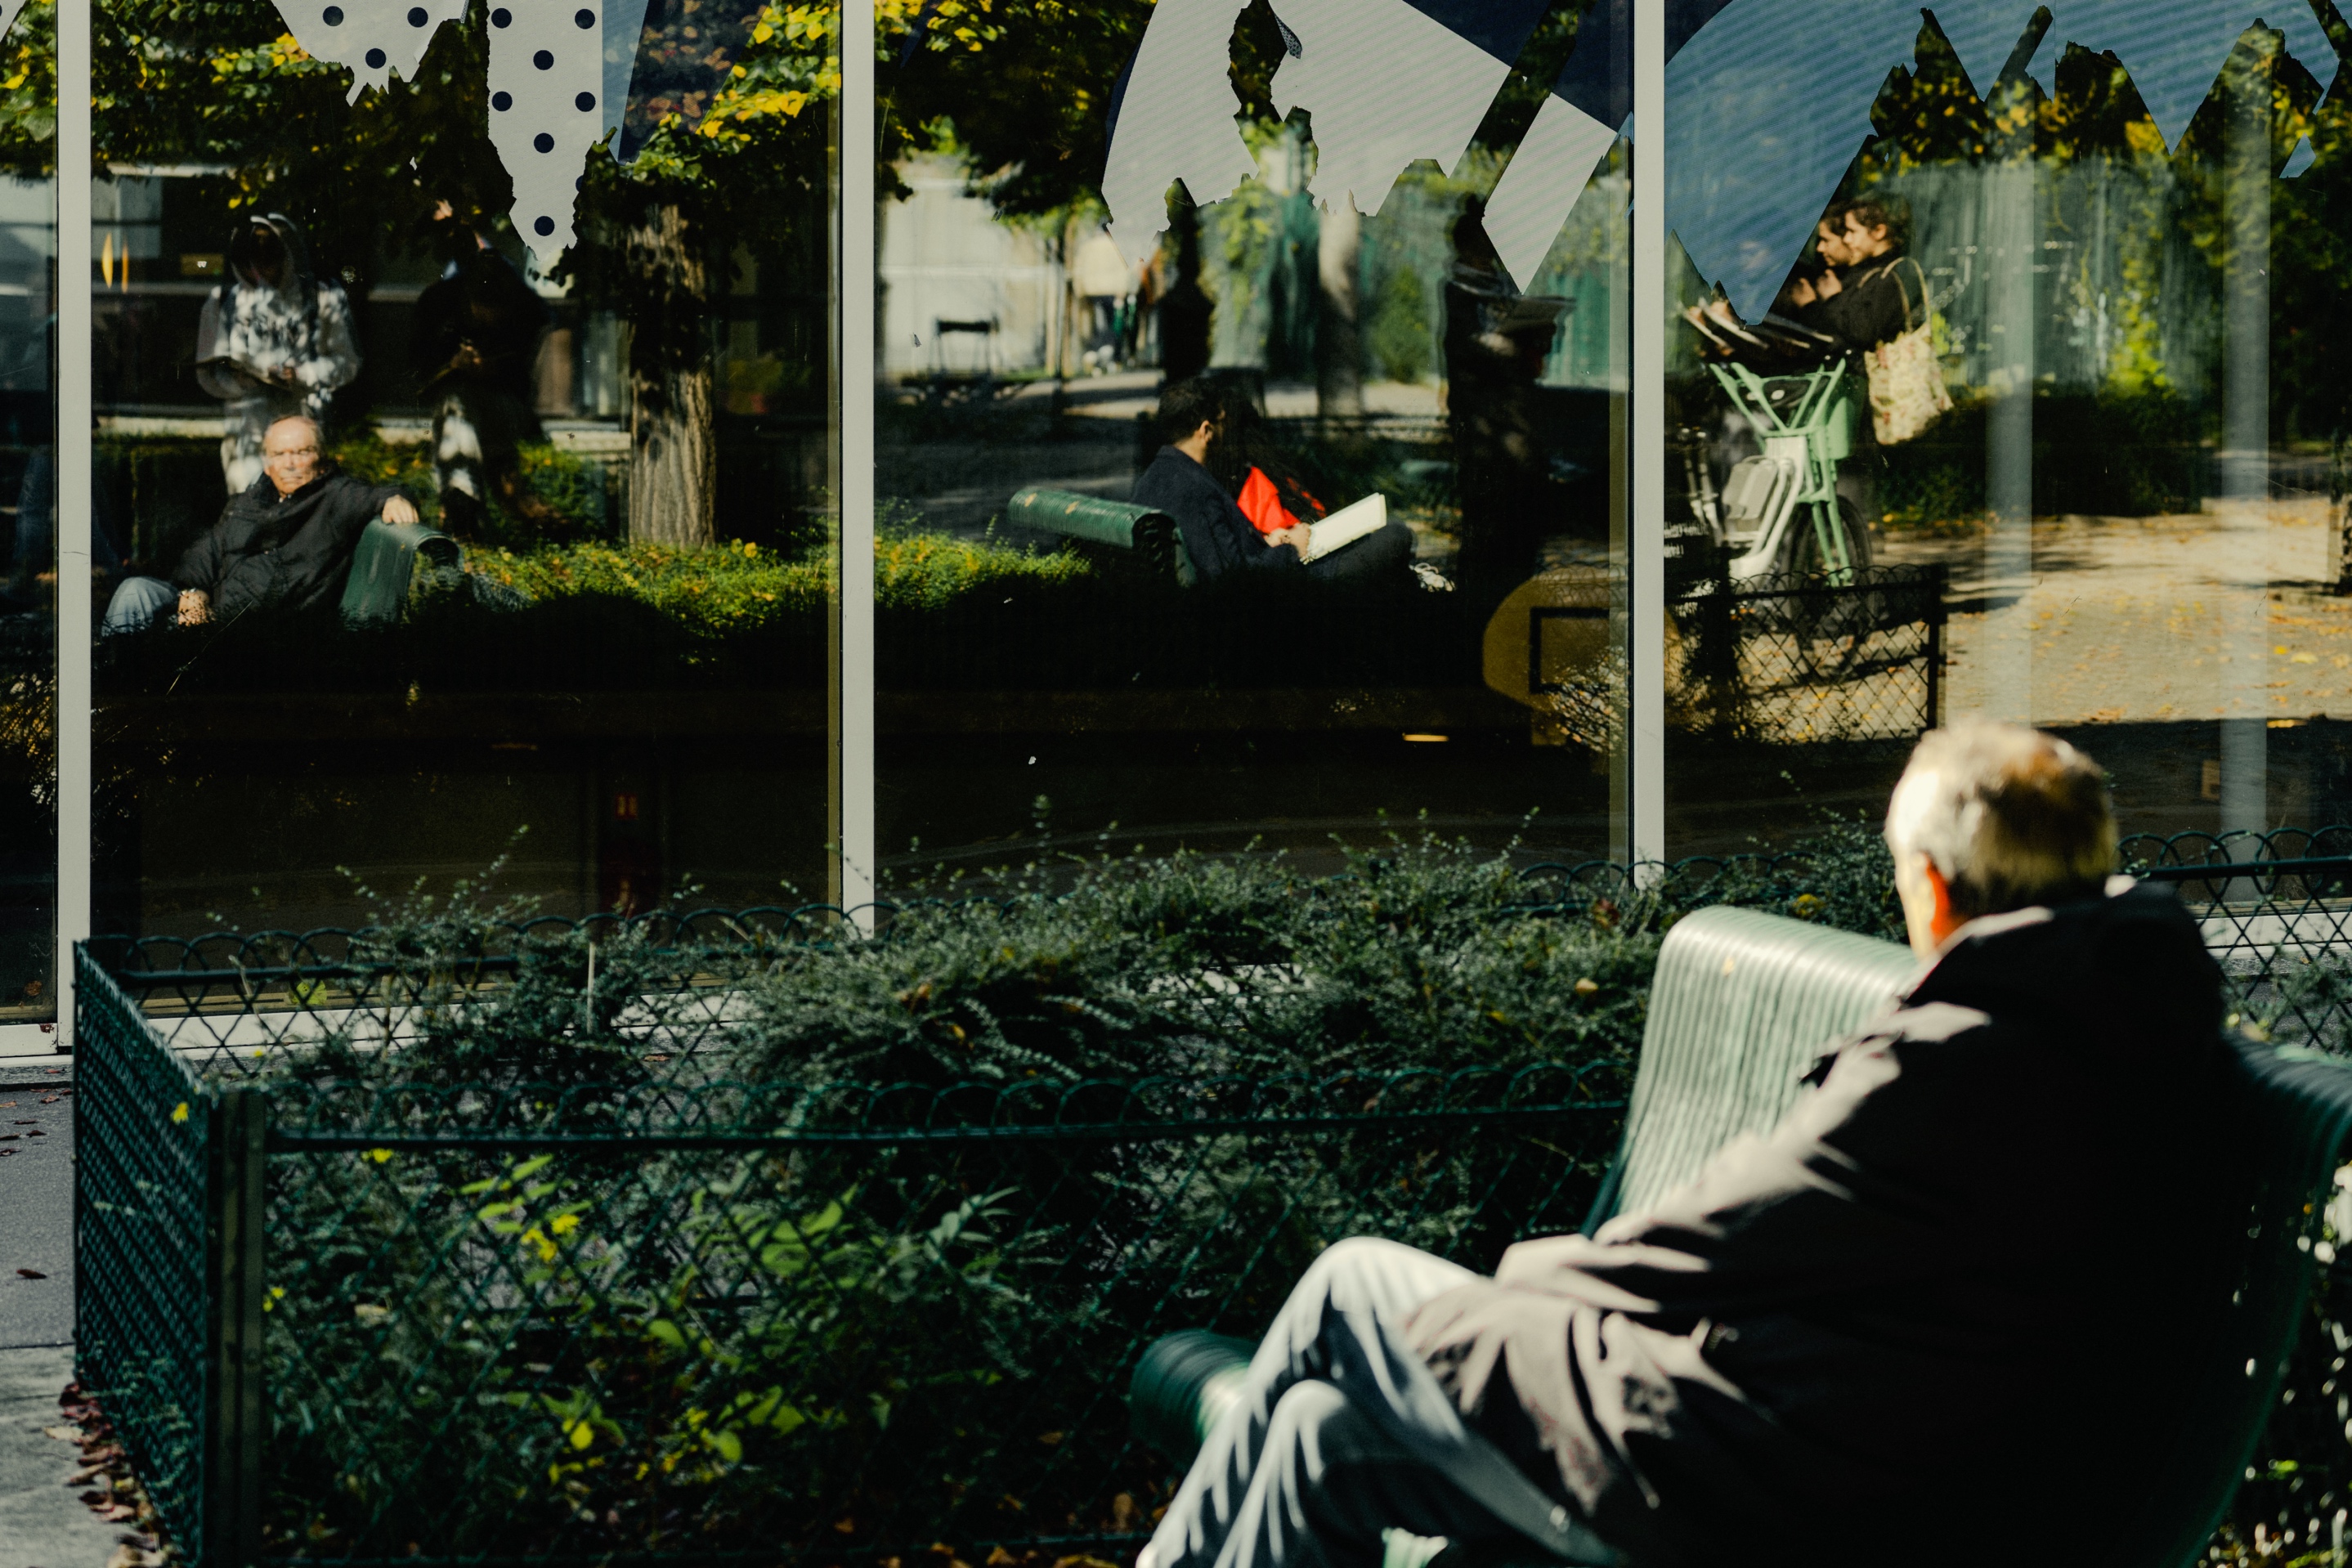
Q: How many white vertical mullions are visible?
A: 3